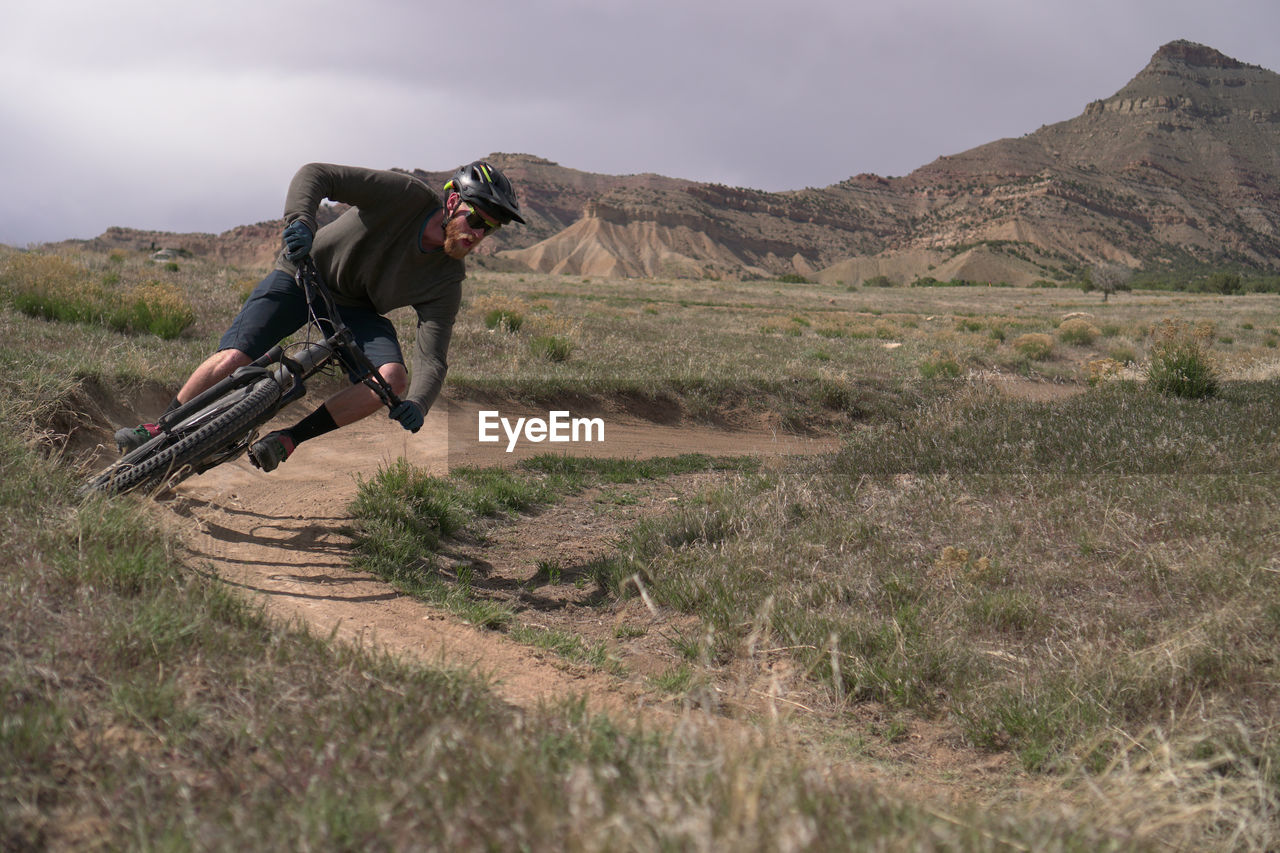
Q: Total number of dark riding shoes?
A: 2